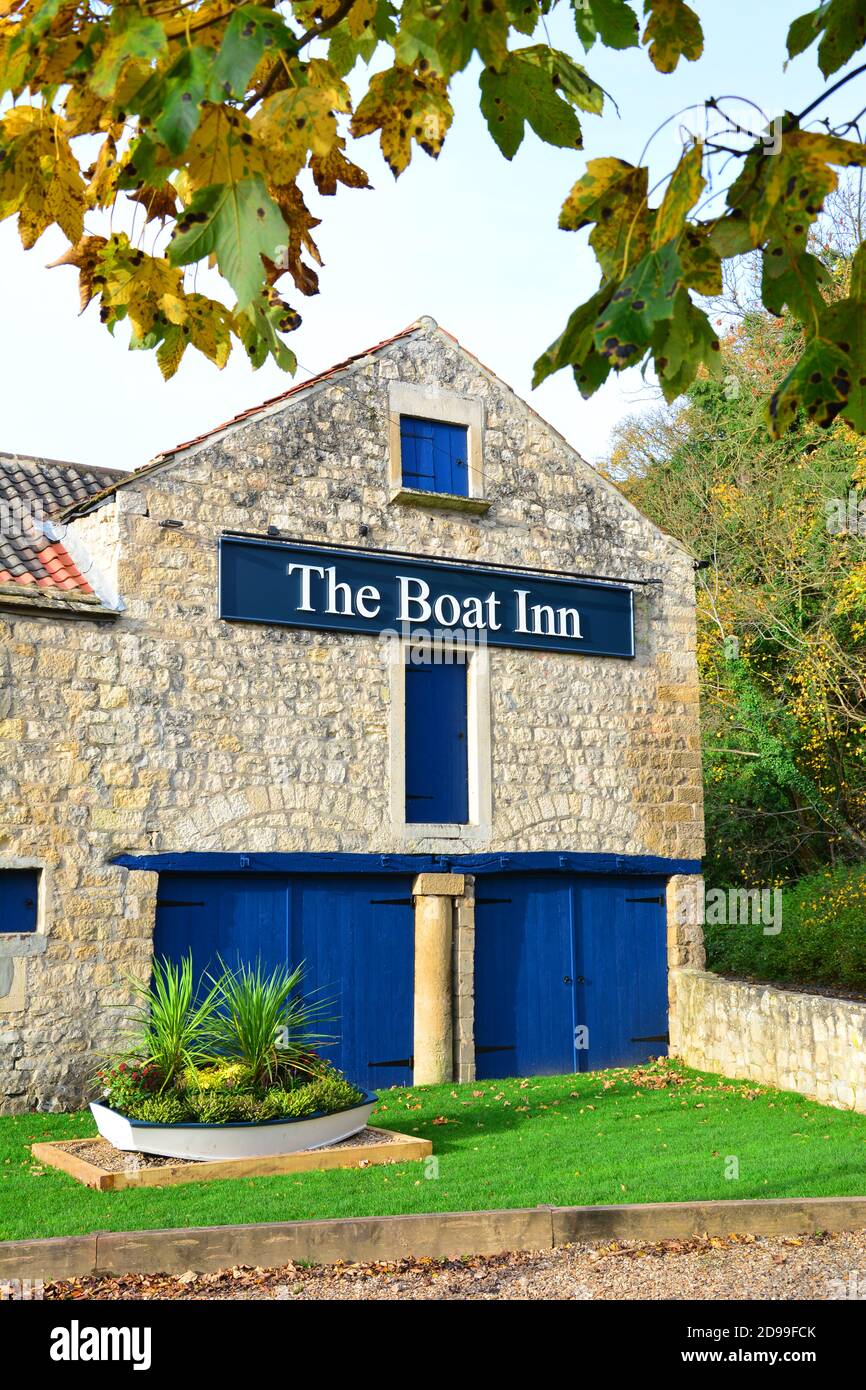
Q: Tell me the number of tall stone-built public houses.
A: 1